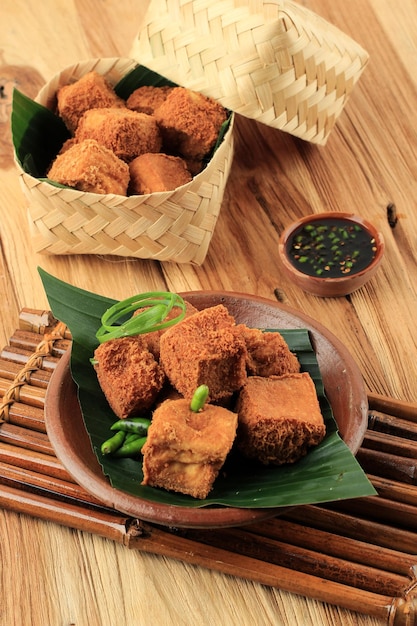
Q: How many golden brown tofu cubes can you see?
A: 12